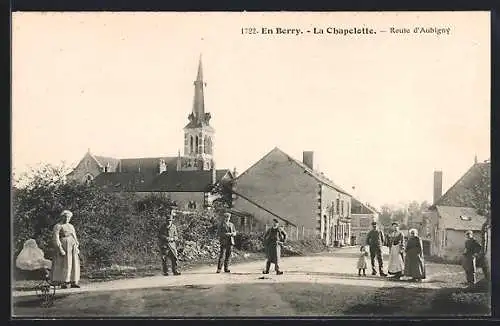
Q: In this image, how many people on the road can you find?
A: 9